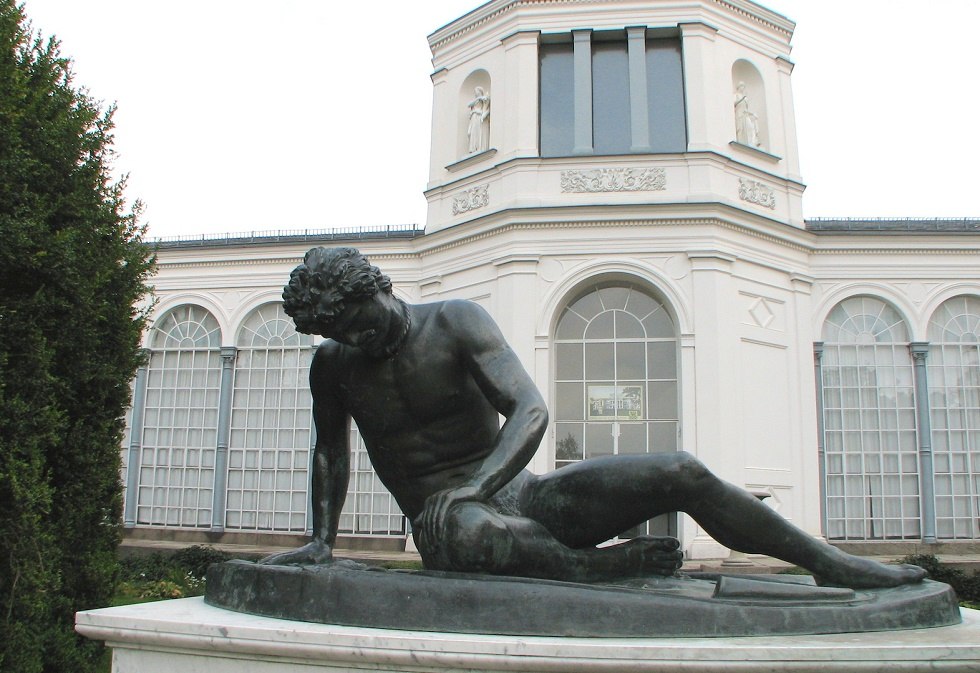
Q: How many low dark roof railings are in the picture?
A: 2